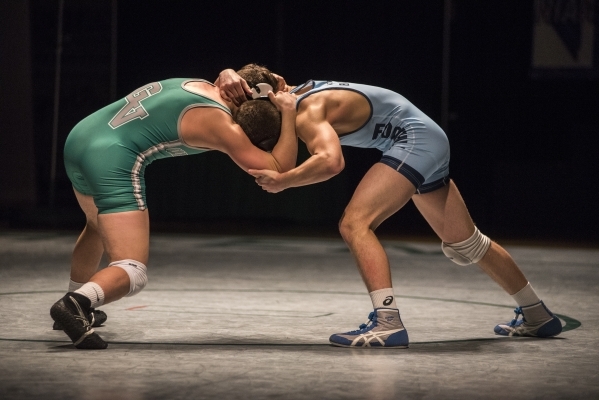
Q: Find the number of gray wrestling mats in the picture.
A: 1